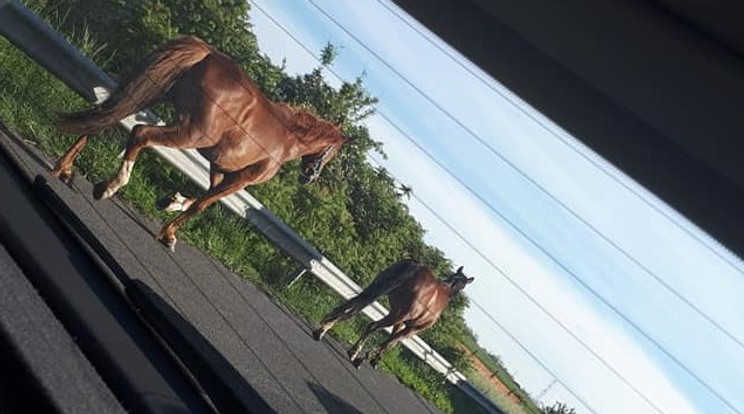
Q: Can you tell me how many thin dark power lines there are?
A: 5